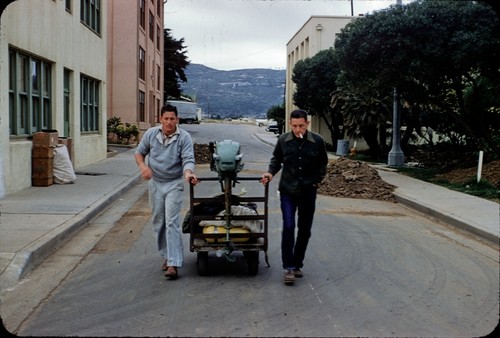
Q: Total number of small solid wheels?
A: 2